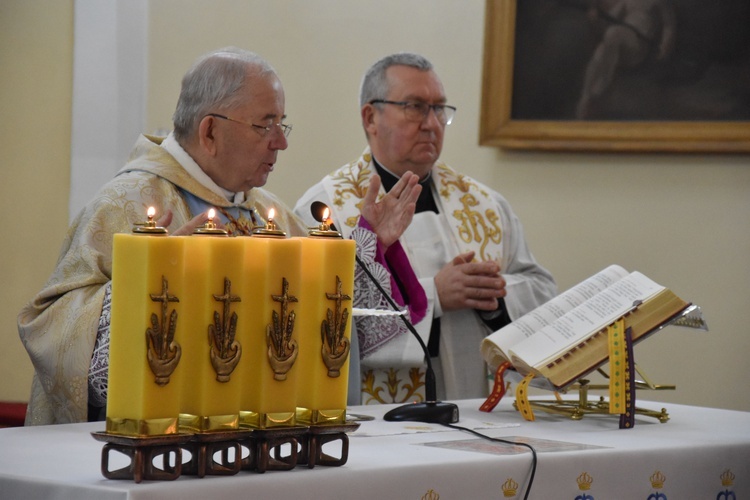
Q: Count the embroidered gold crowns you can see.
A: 5